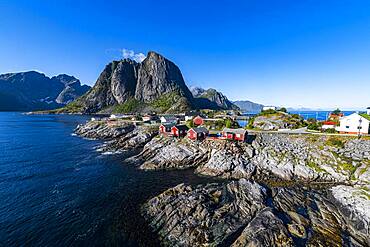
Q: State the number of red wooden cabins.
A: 5